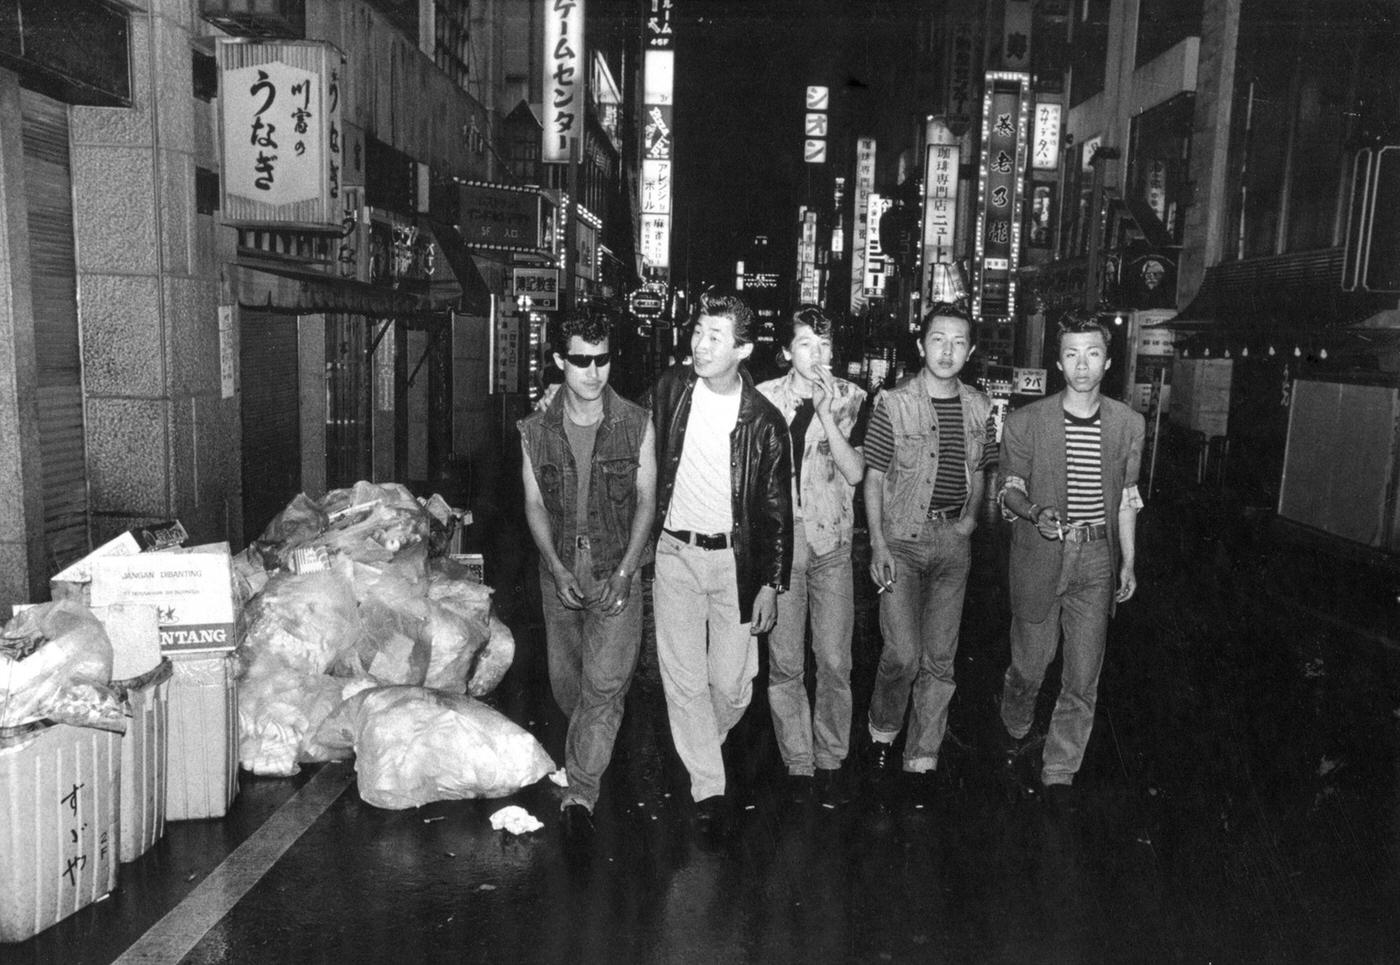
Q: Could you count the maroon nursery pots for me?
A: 0